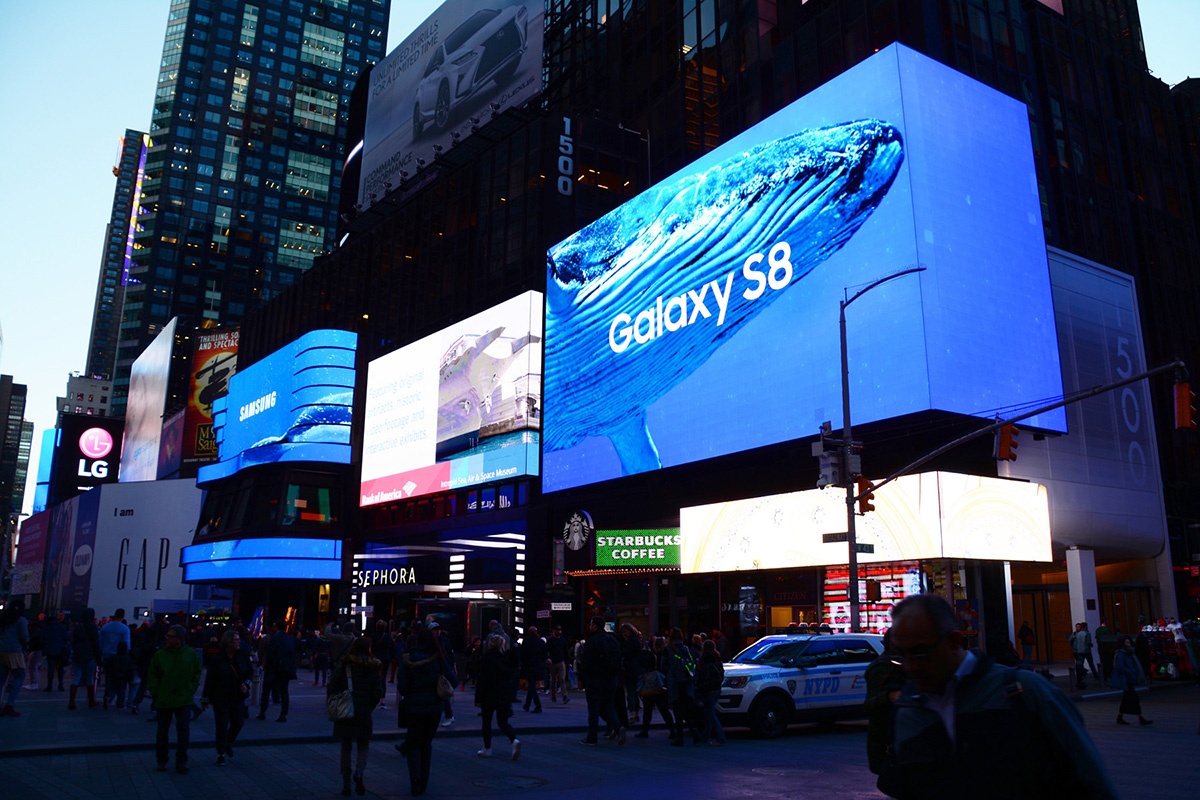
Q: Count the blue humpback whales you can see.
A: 1